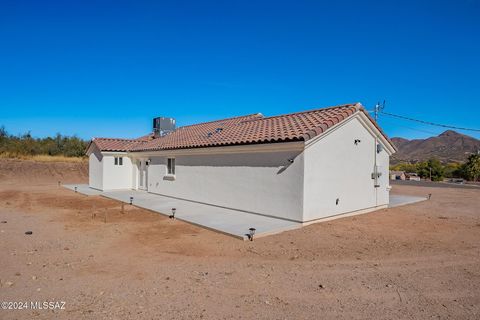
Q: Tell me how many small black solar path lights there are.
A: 6